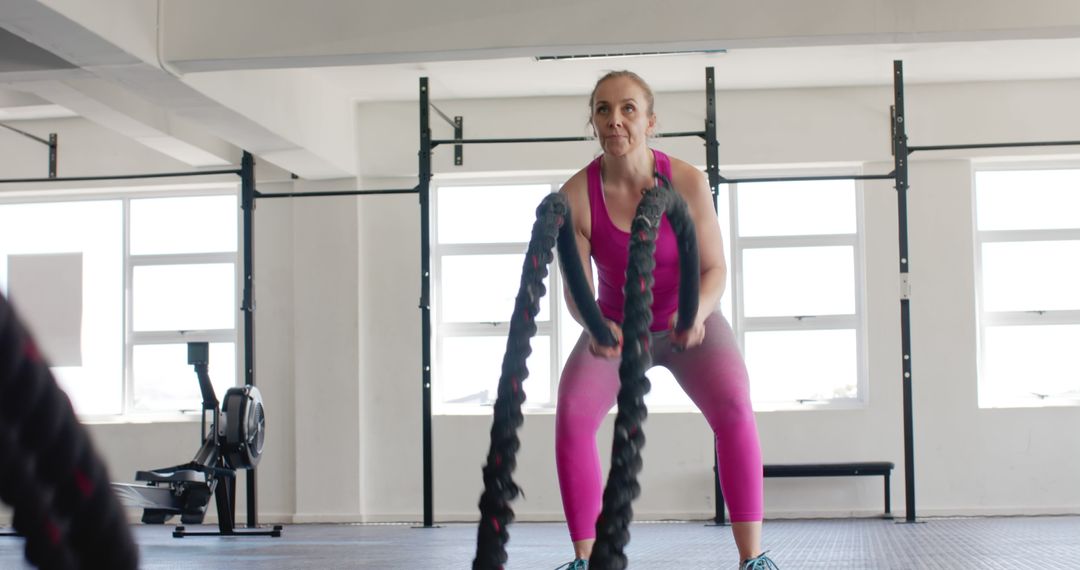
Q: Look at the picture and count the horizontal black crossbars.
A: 5